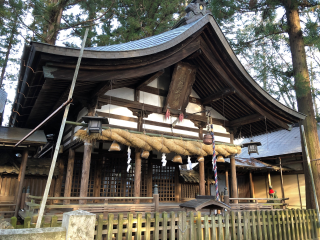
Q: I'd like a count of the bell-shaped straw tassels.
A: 5